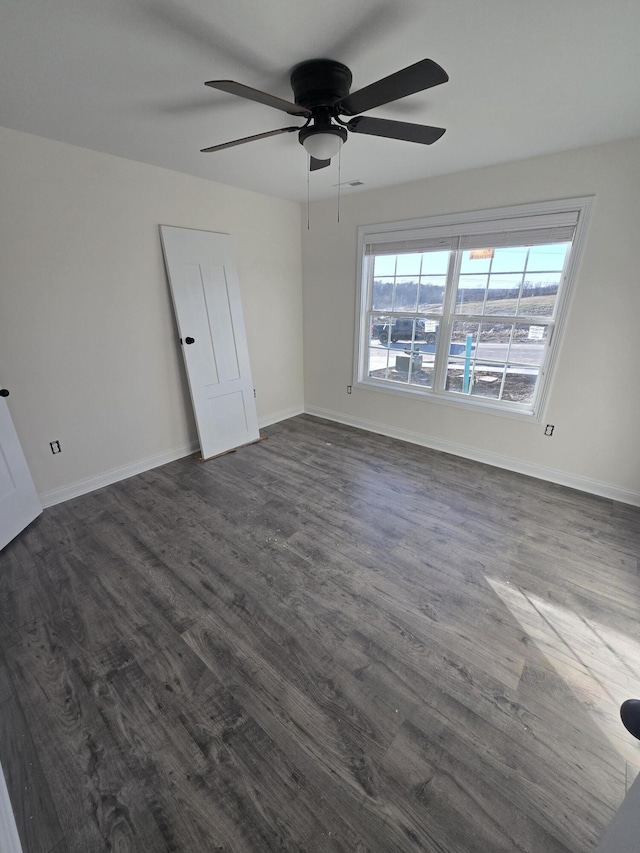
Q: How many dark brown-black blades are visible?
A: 5